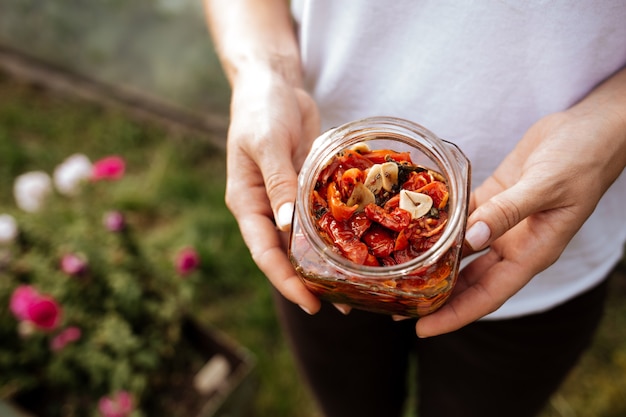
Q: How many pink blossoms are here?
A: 8